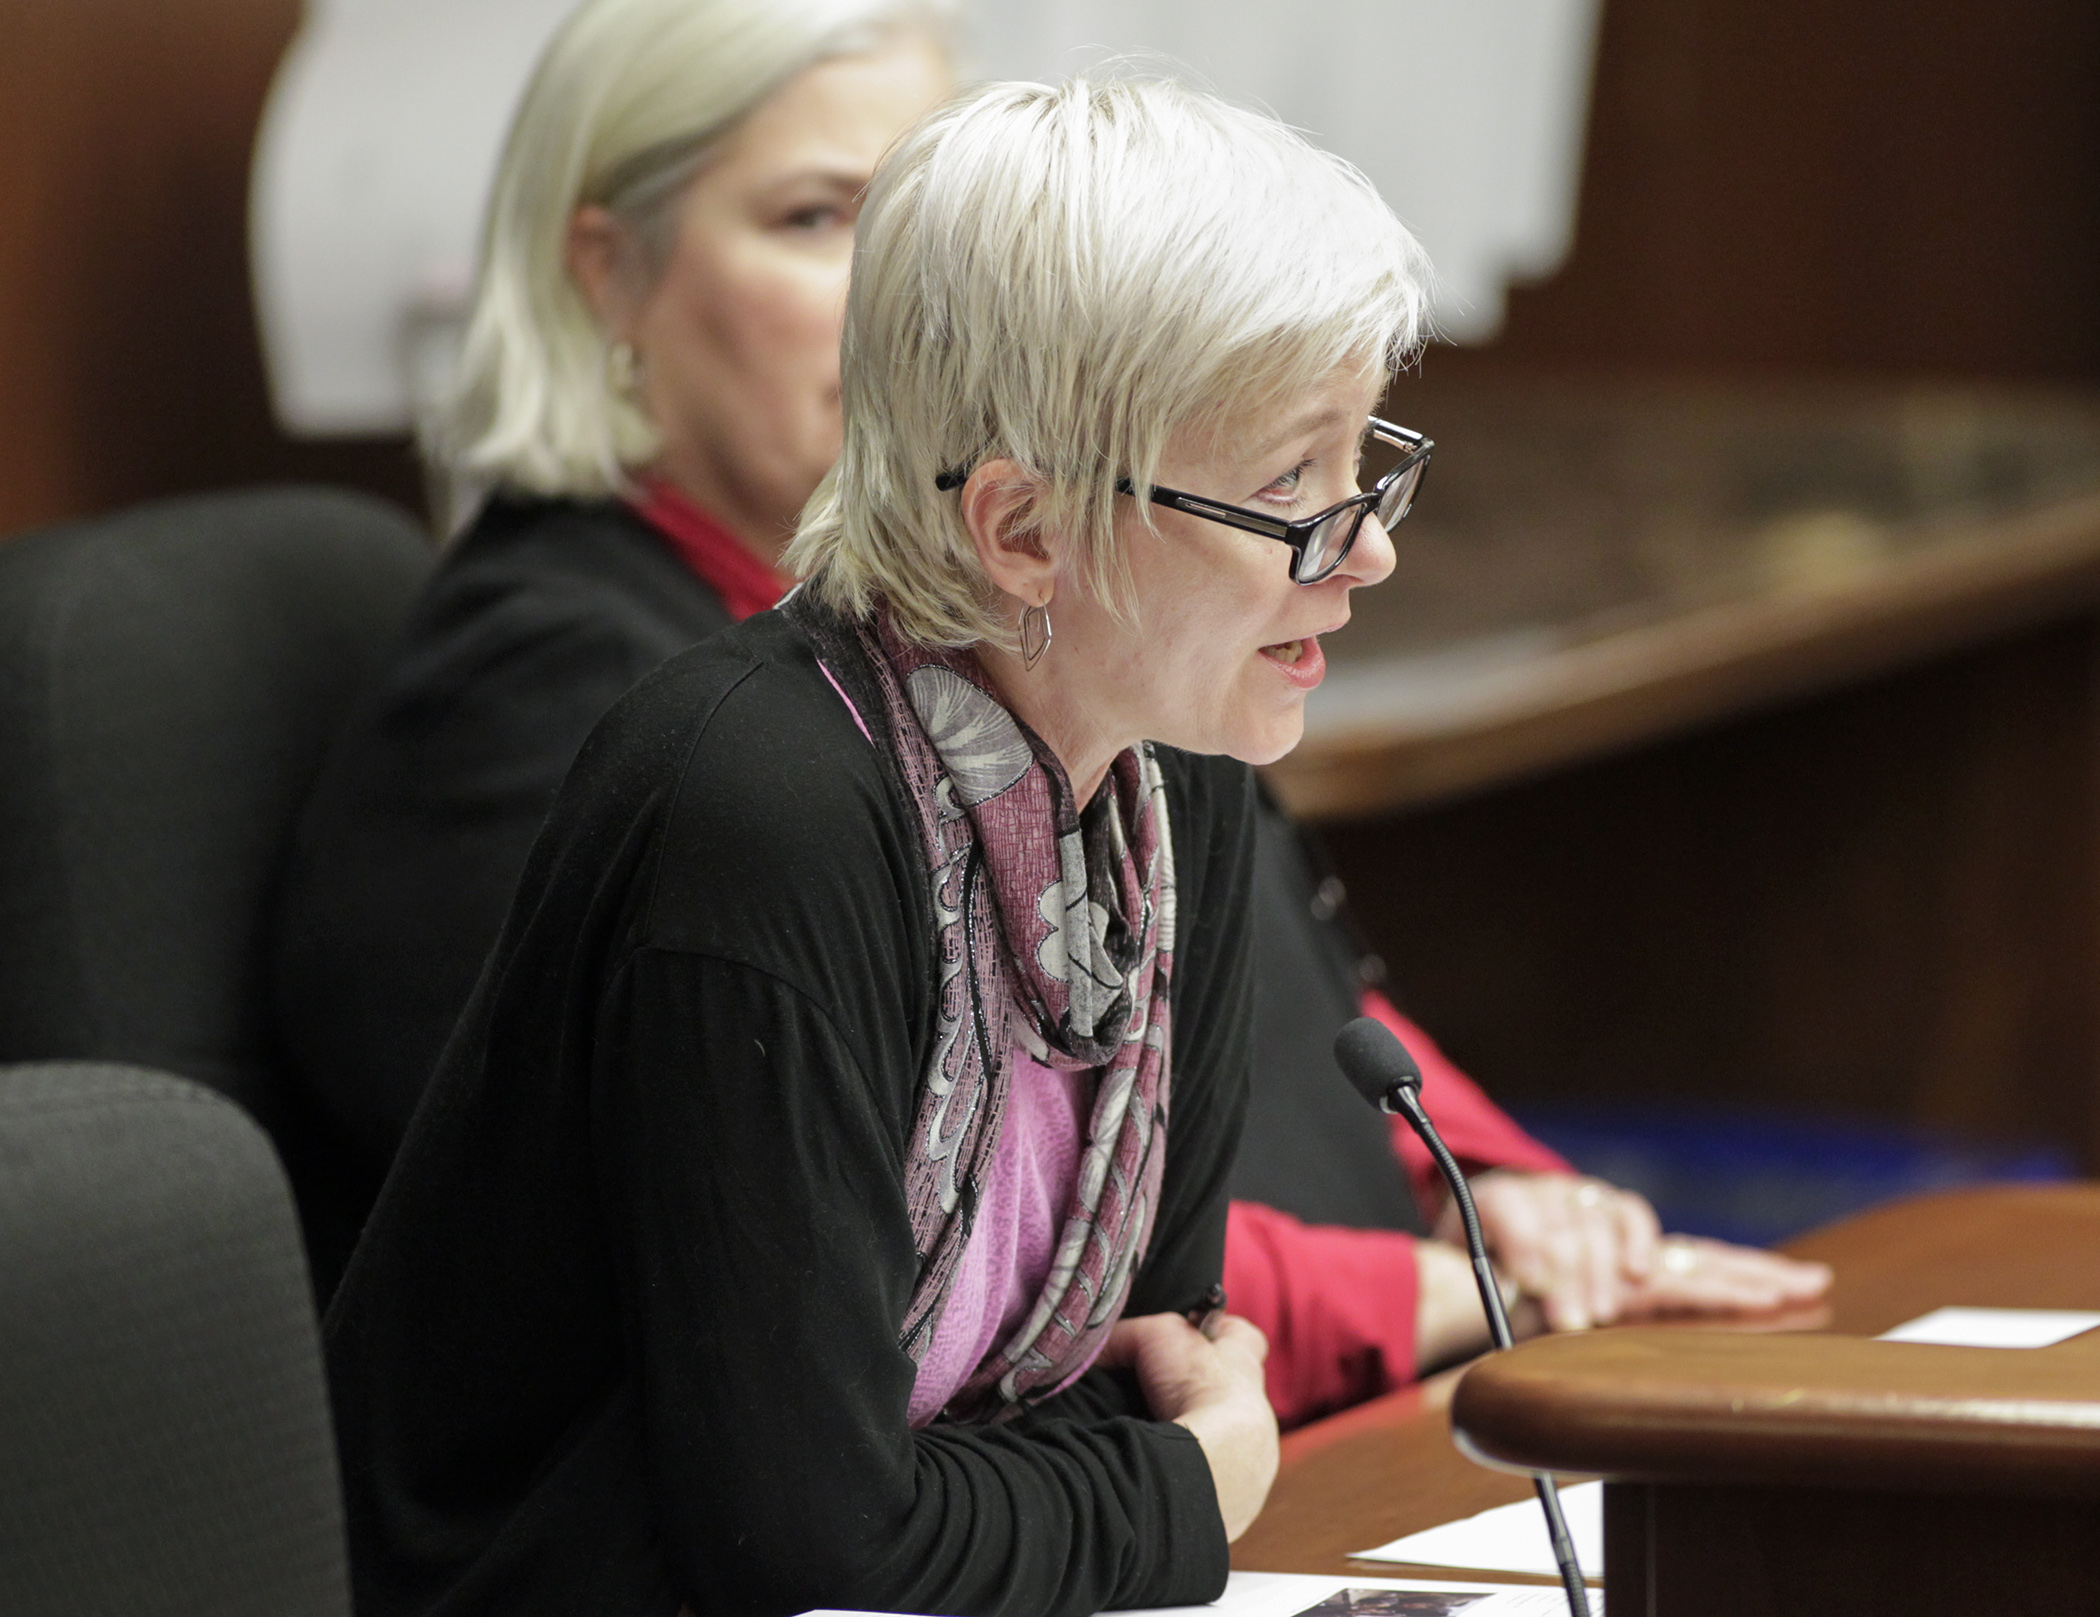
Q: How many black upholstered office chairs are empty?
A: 1